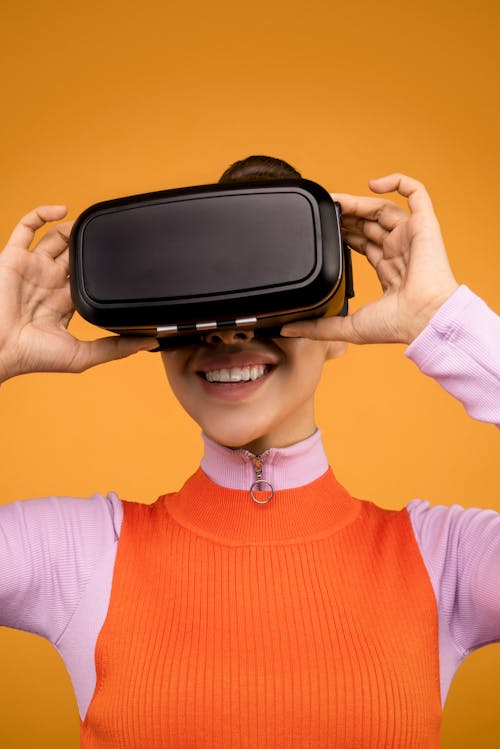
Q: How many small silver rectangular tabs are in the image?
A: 3